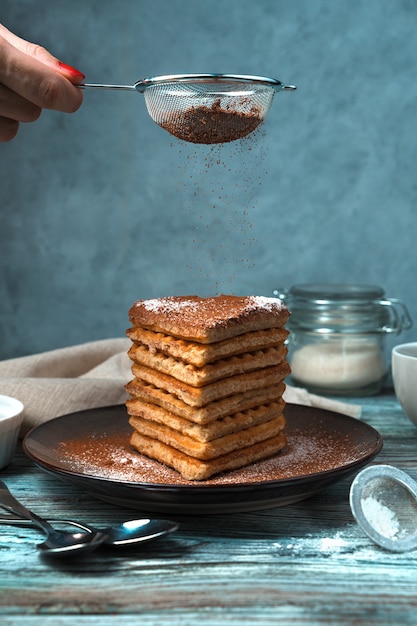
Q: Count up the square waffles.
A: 8